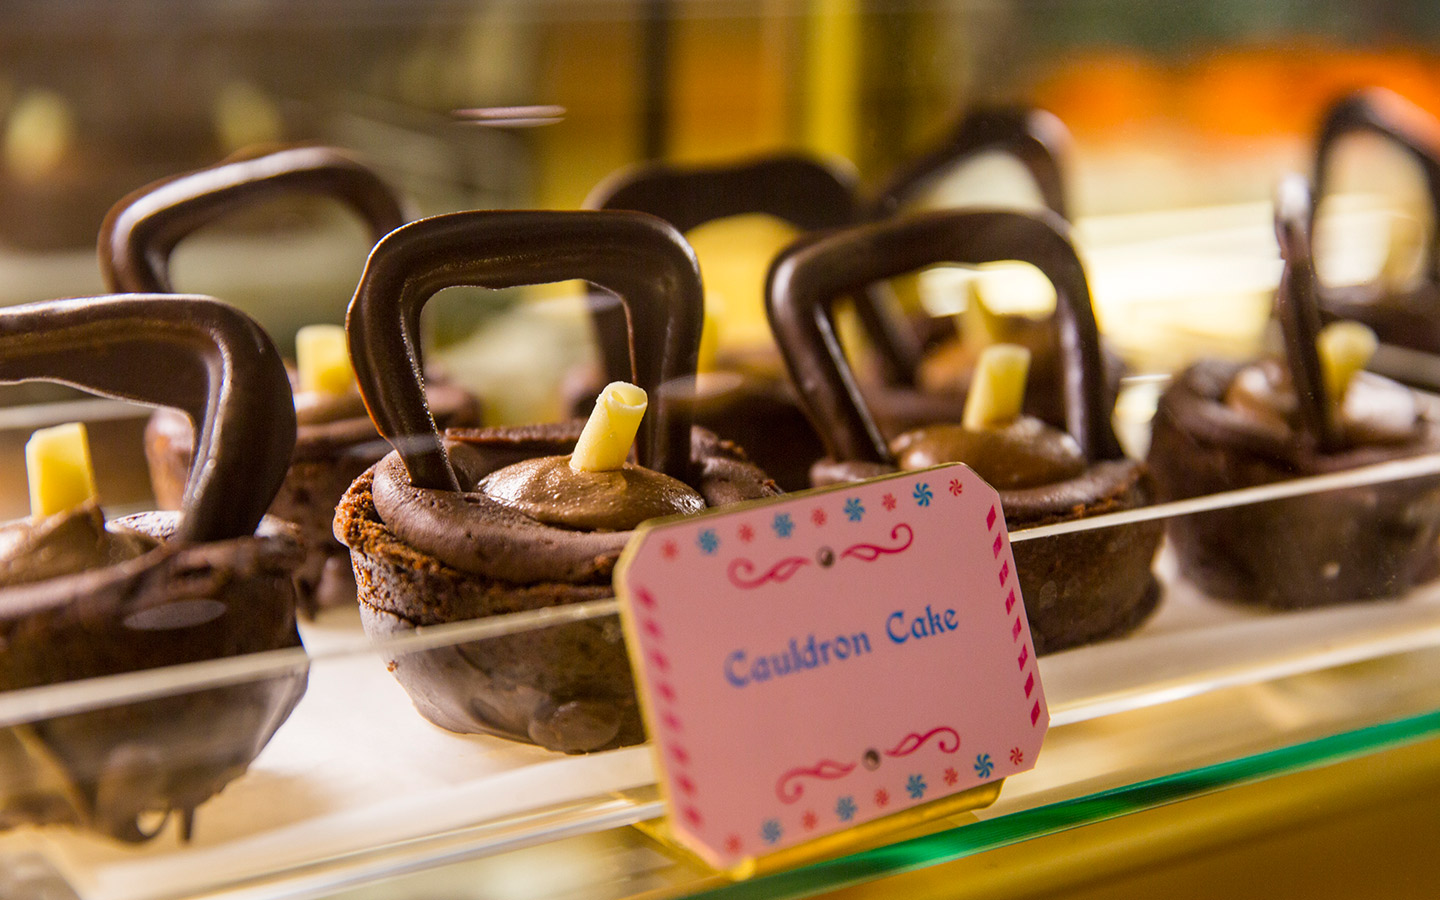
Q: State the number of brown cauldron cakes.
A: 8